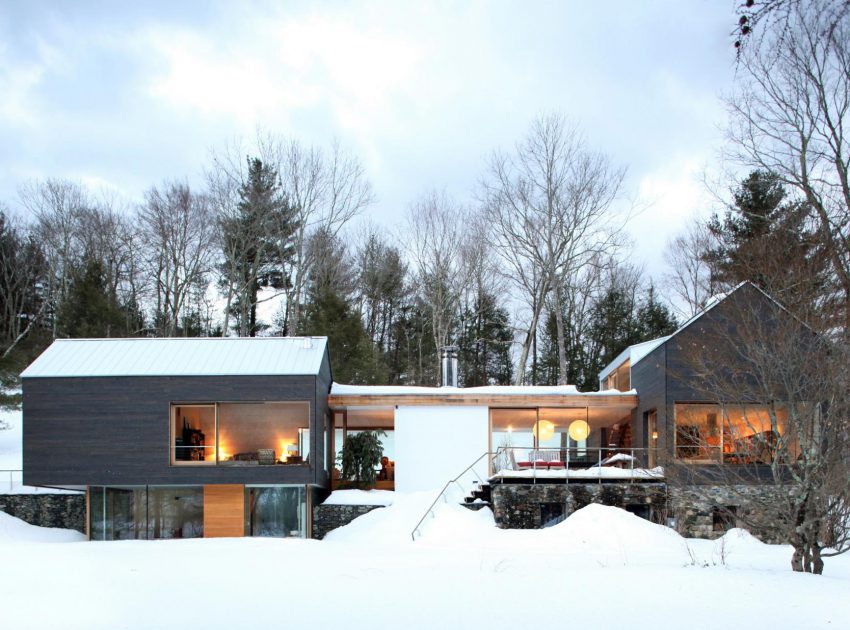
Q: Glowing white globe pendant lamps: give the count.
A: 2